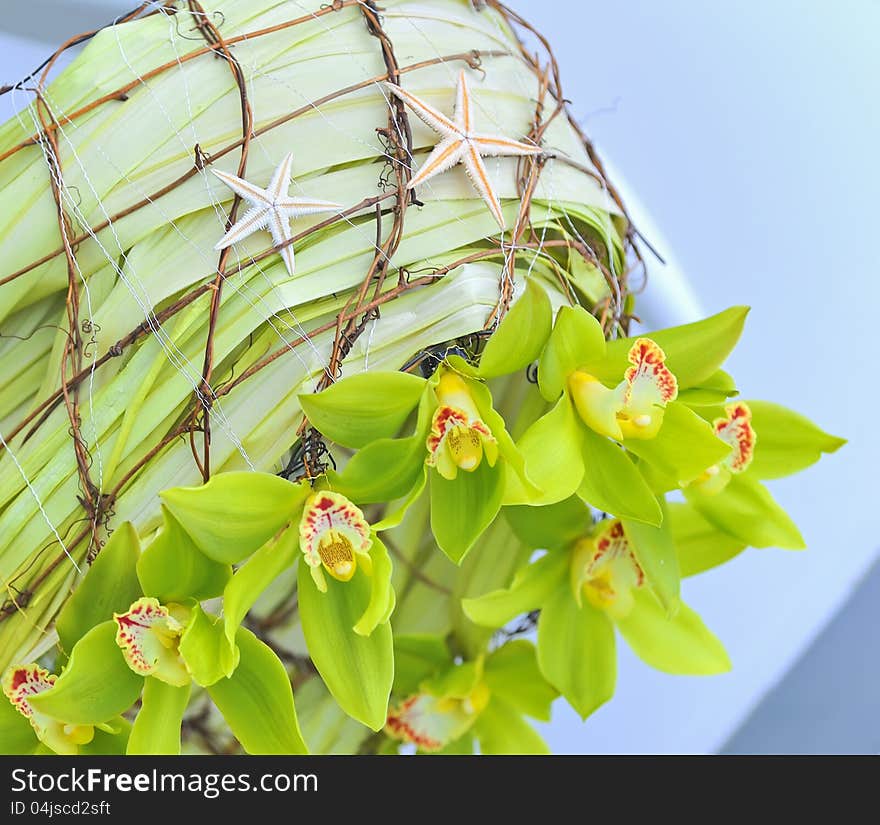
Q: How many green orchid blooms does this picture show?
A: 8